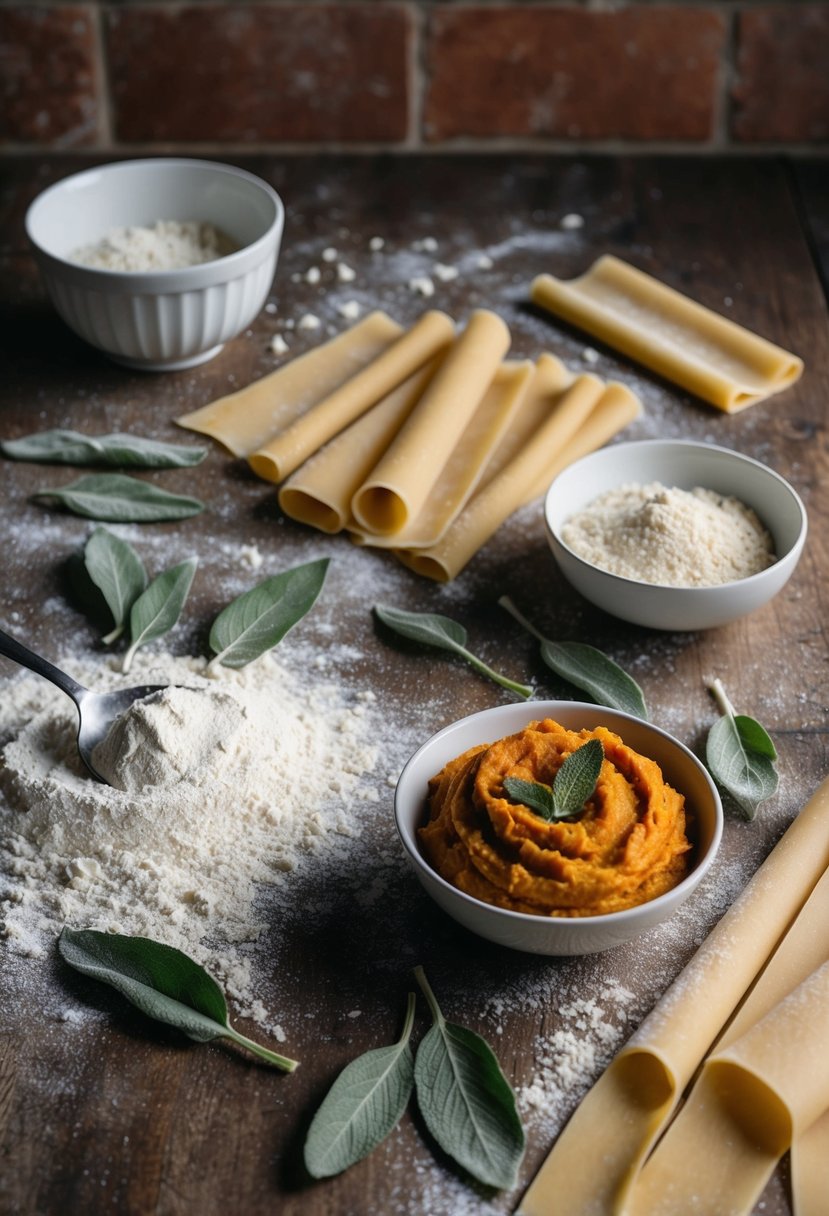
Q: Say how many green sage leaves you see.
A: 13